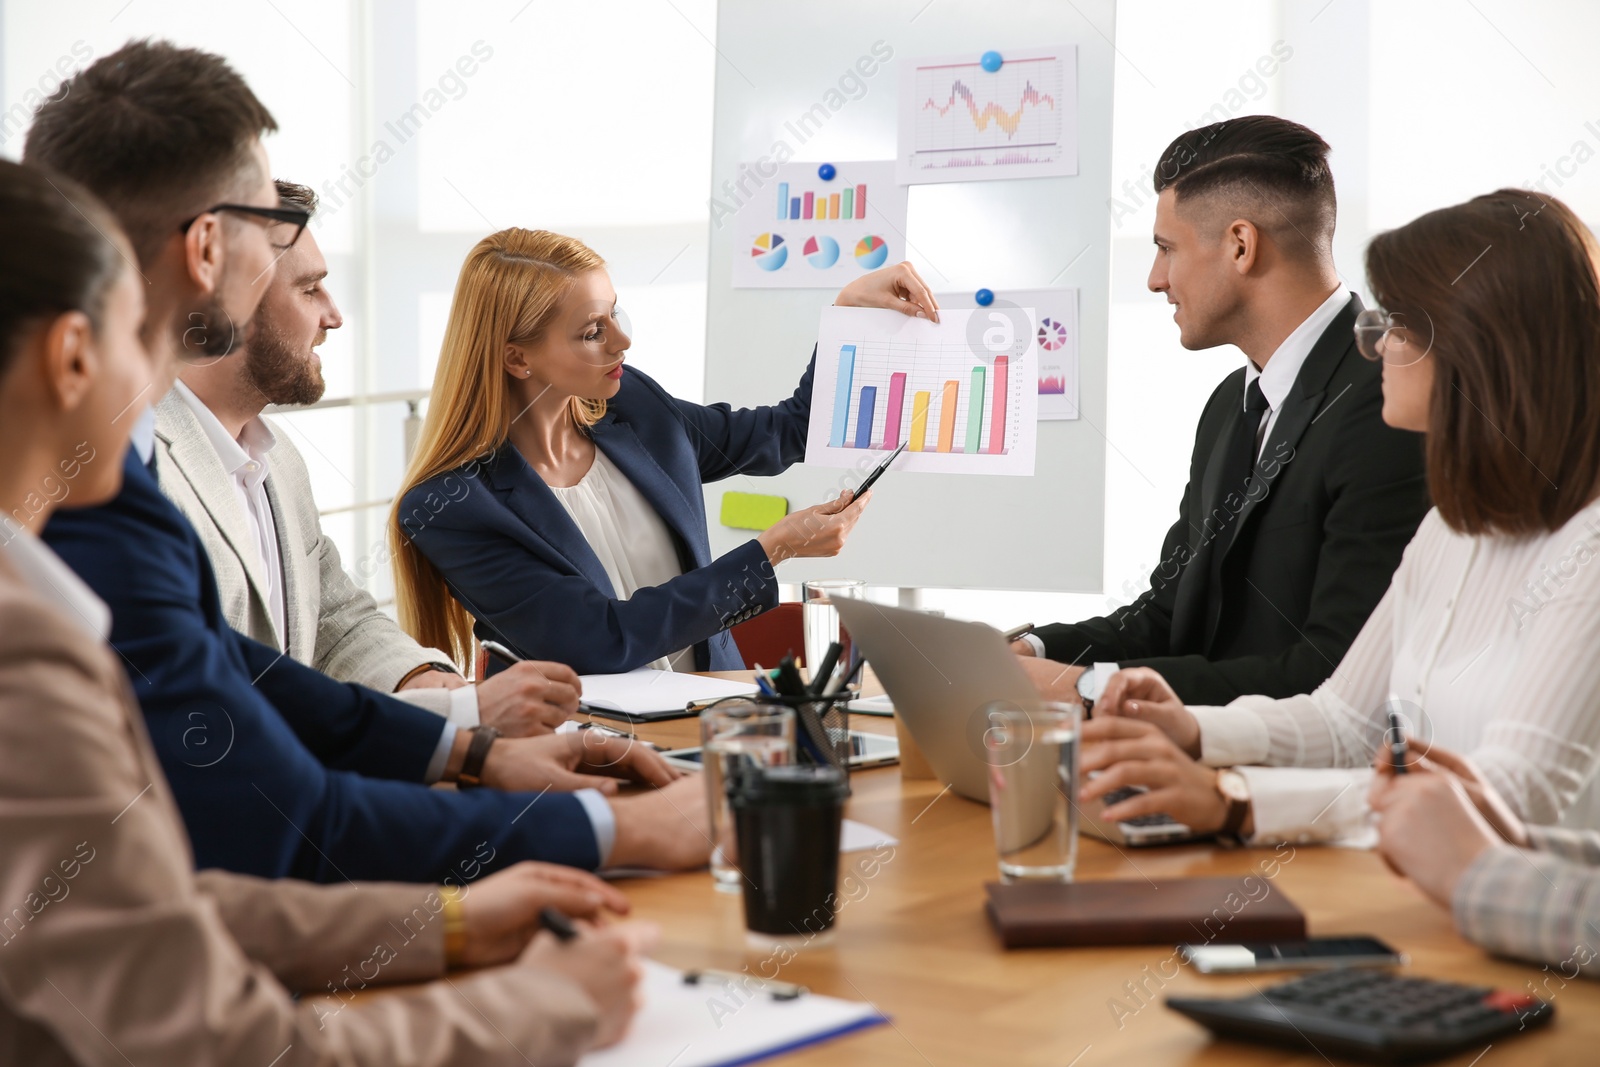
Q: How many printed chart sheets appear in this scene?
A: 4